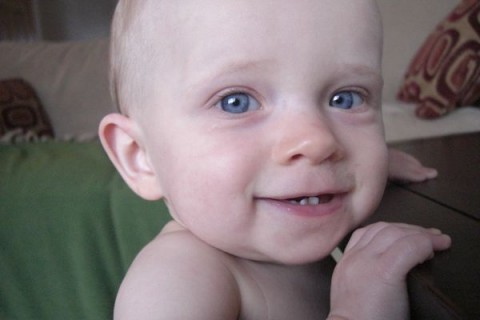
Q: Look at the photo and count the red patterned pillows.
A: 2